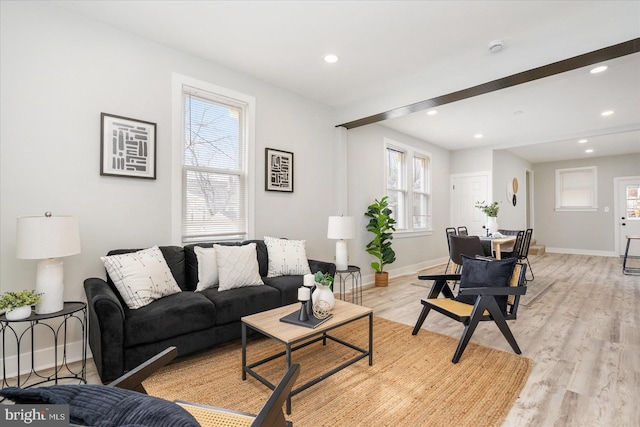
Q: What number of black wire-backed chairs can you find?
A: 4